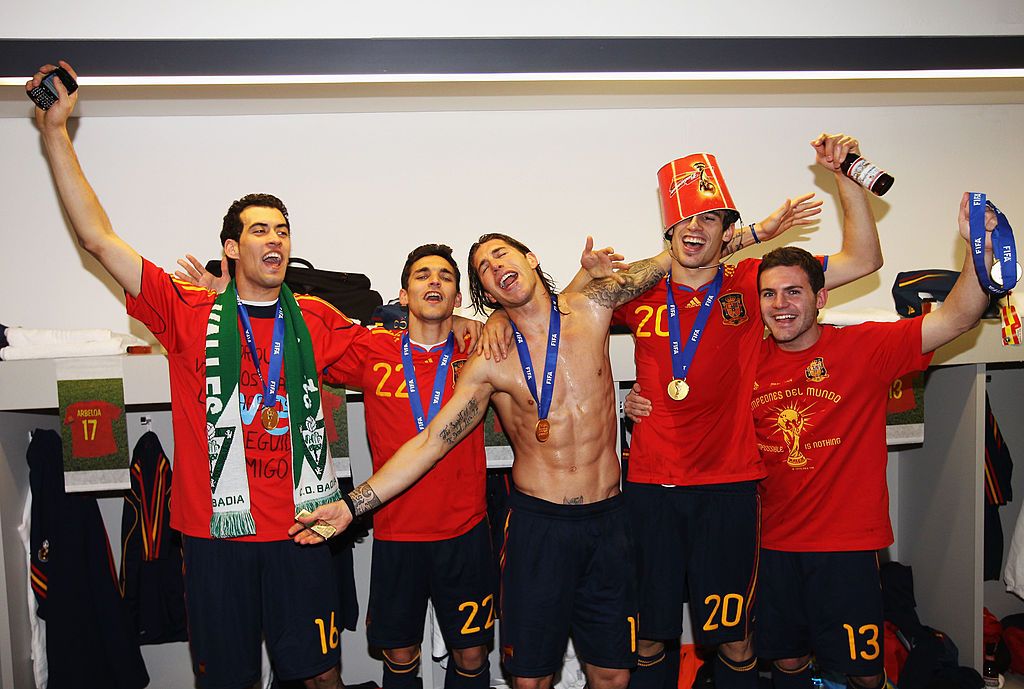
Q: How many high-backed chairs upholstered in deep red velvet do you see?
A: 0